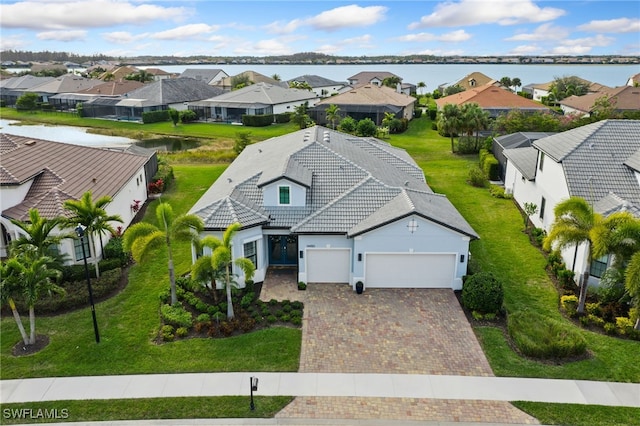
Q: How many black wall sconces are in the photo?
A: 3